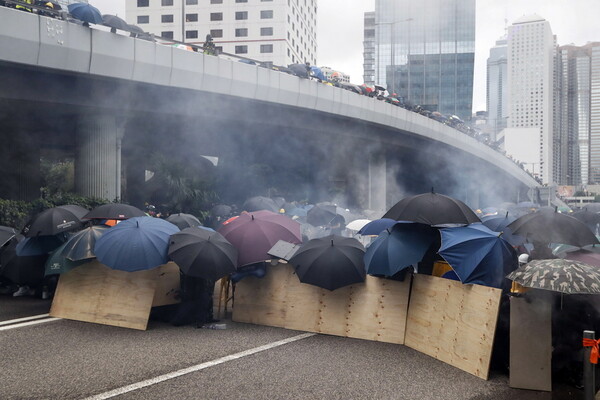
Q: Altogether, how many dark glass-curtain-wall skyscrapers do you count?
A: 1